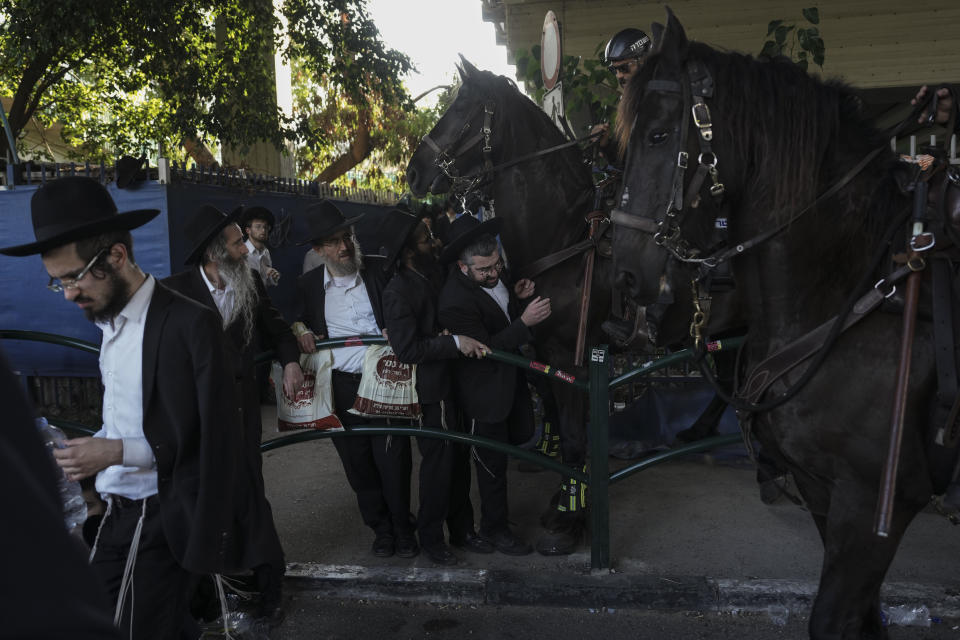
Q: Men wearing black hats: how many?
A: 6